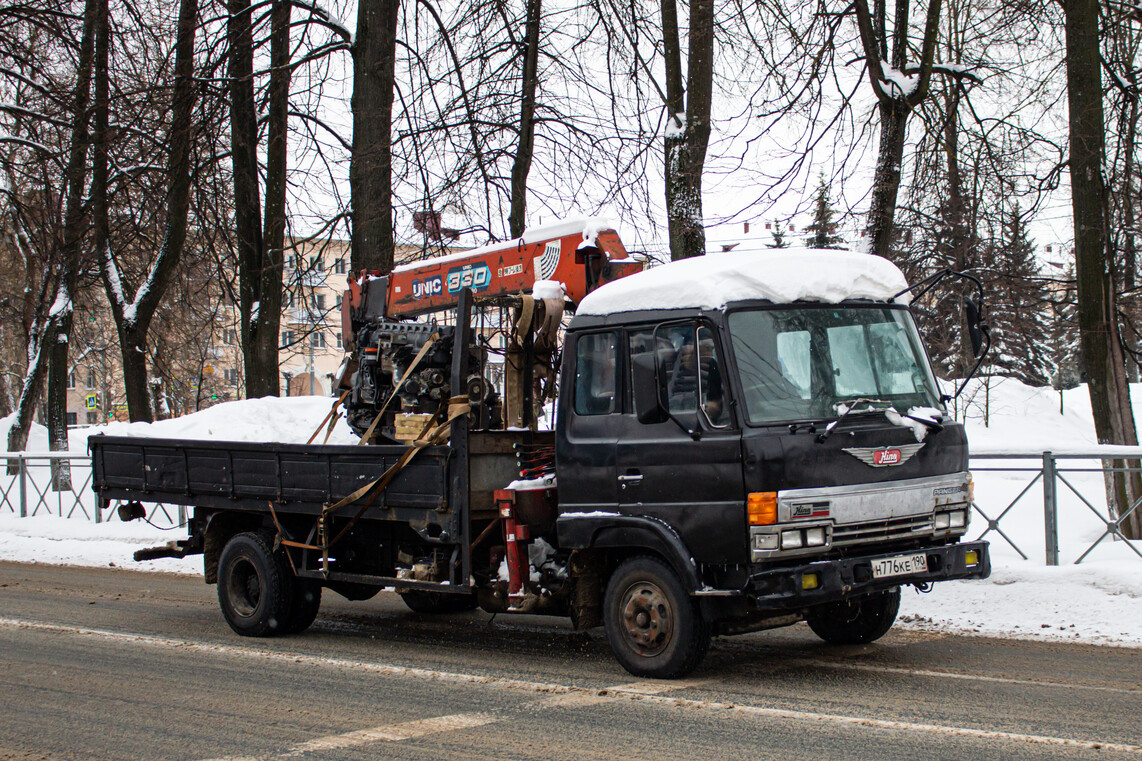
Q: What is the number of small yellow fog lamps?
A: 2